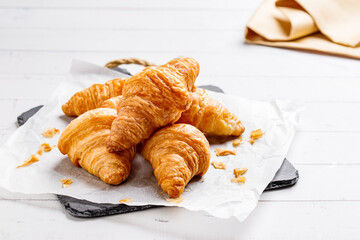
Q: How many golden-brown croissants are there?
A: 5